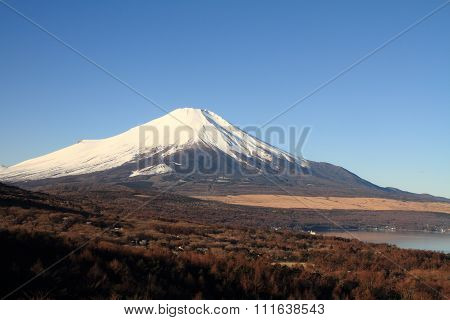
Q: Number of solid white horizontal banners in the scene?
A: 1